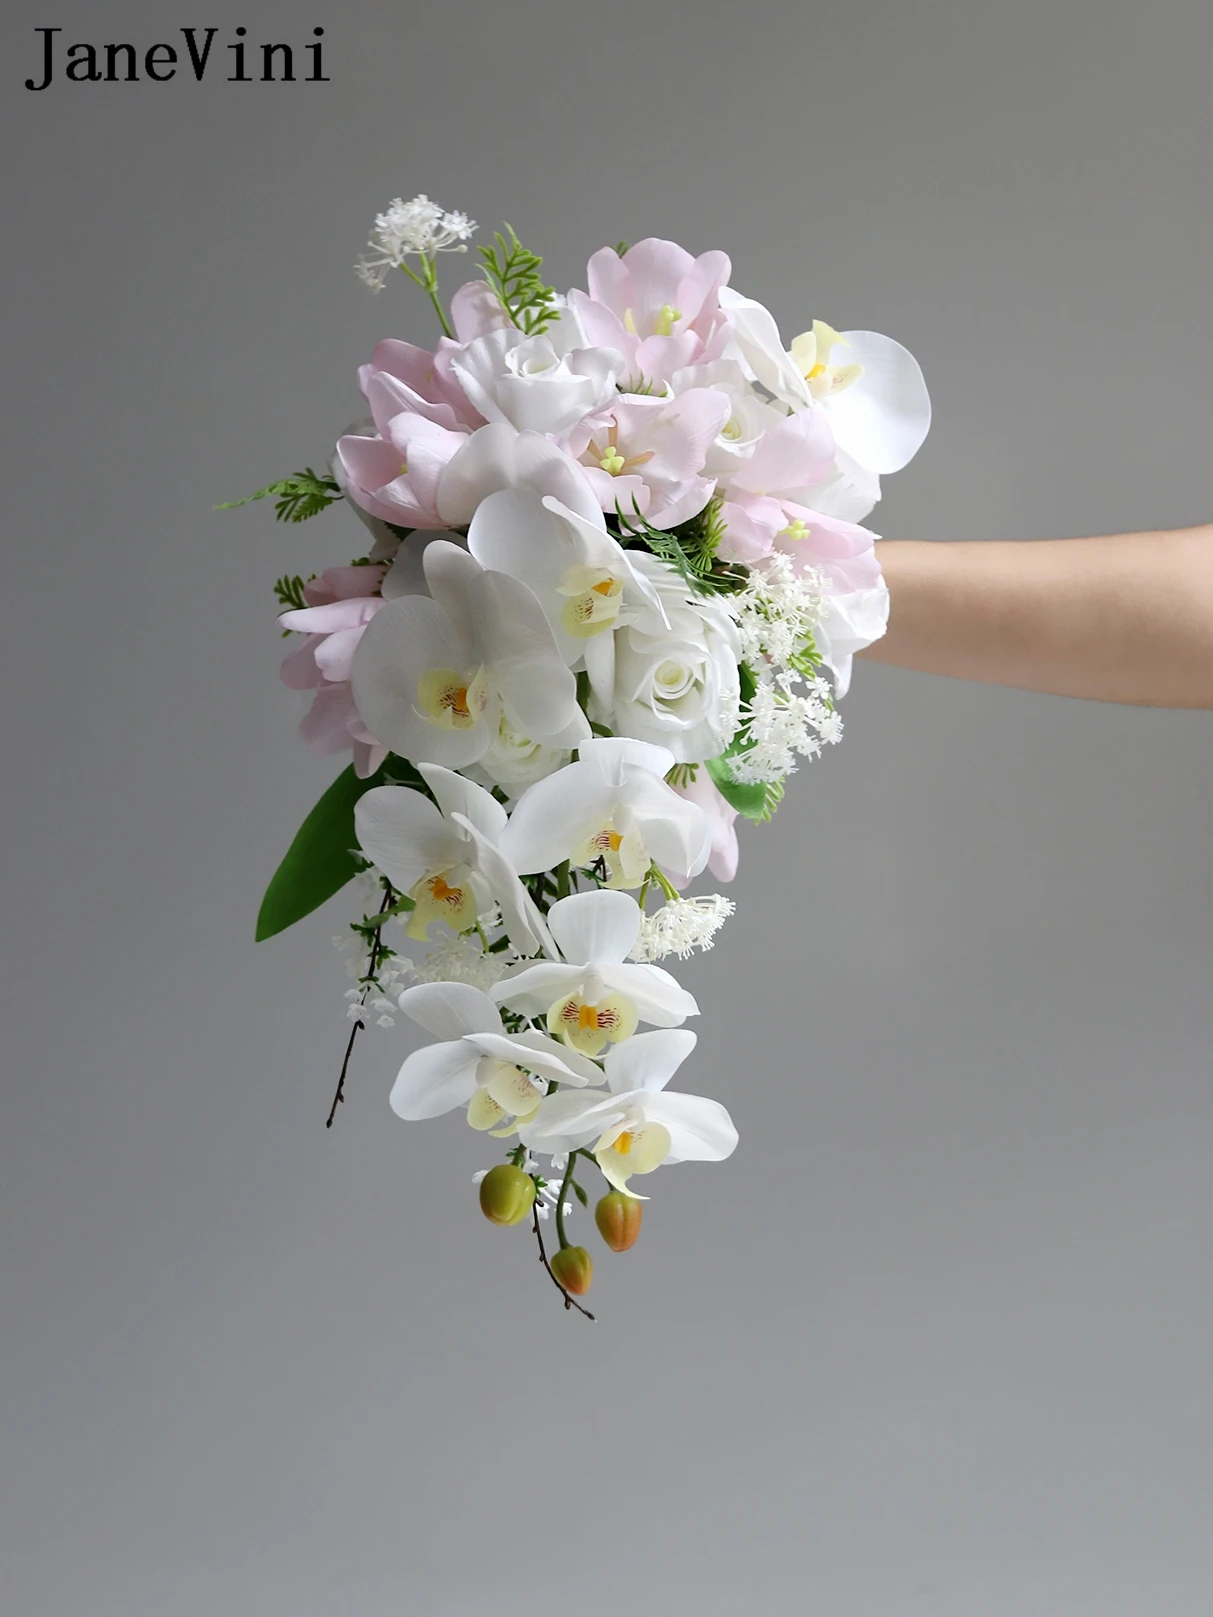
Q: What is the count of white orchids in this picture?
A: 8